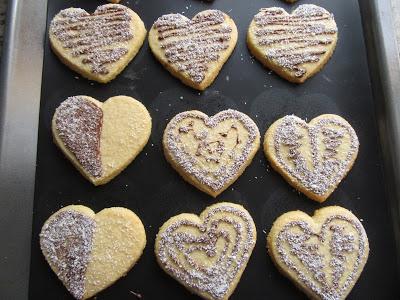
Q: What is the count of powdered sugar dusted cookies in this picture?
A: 9